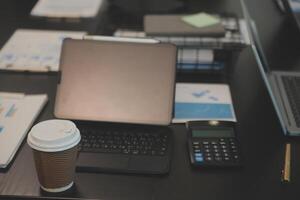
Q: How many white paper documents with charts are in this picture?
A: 3